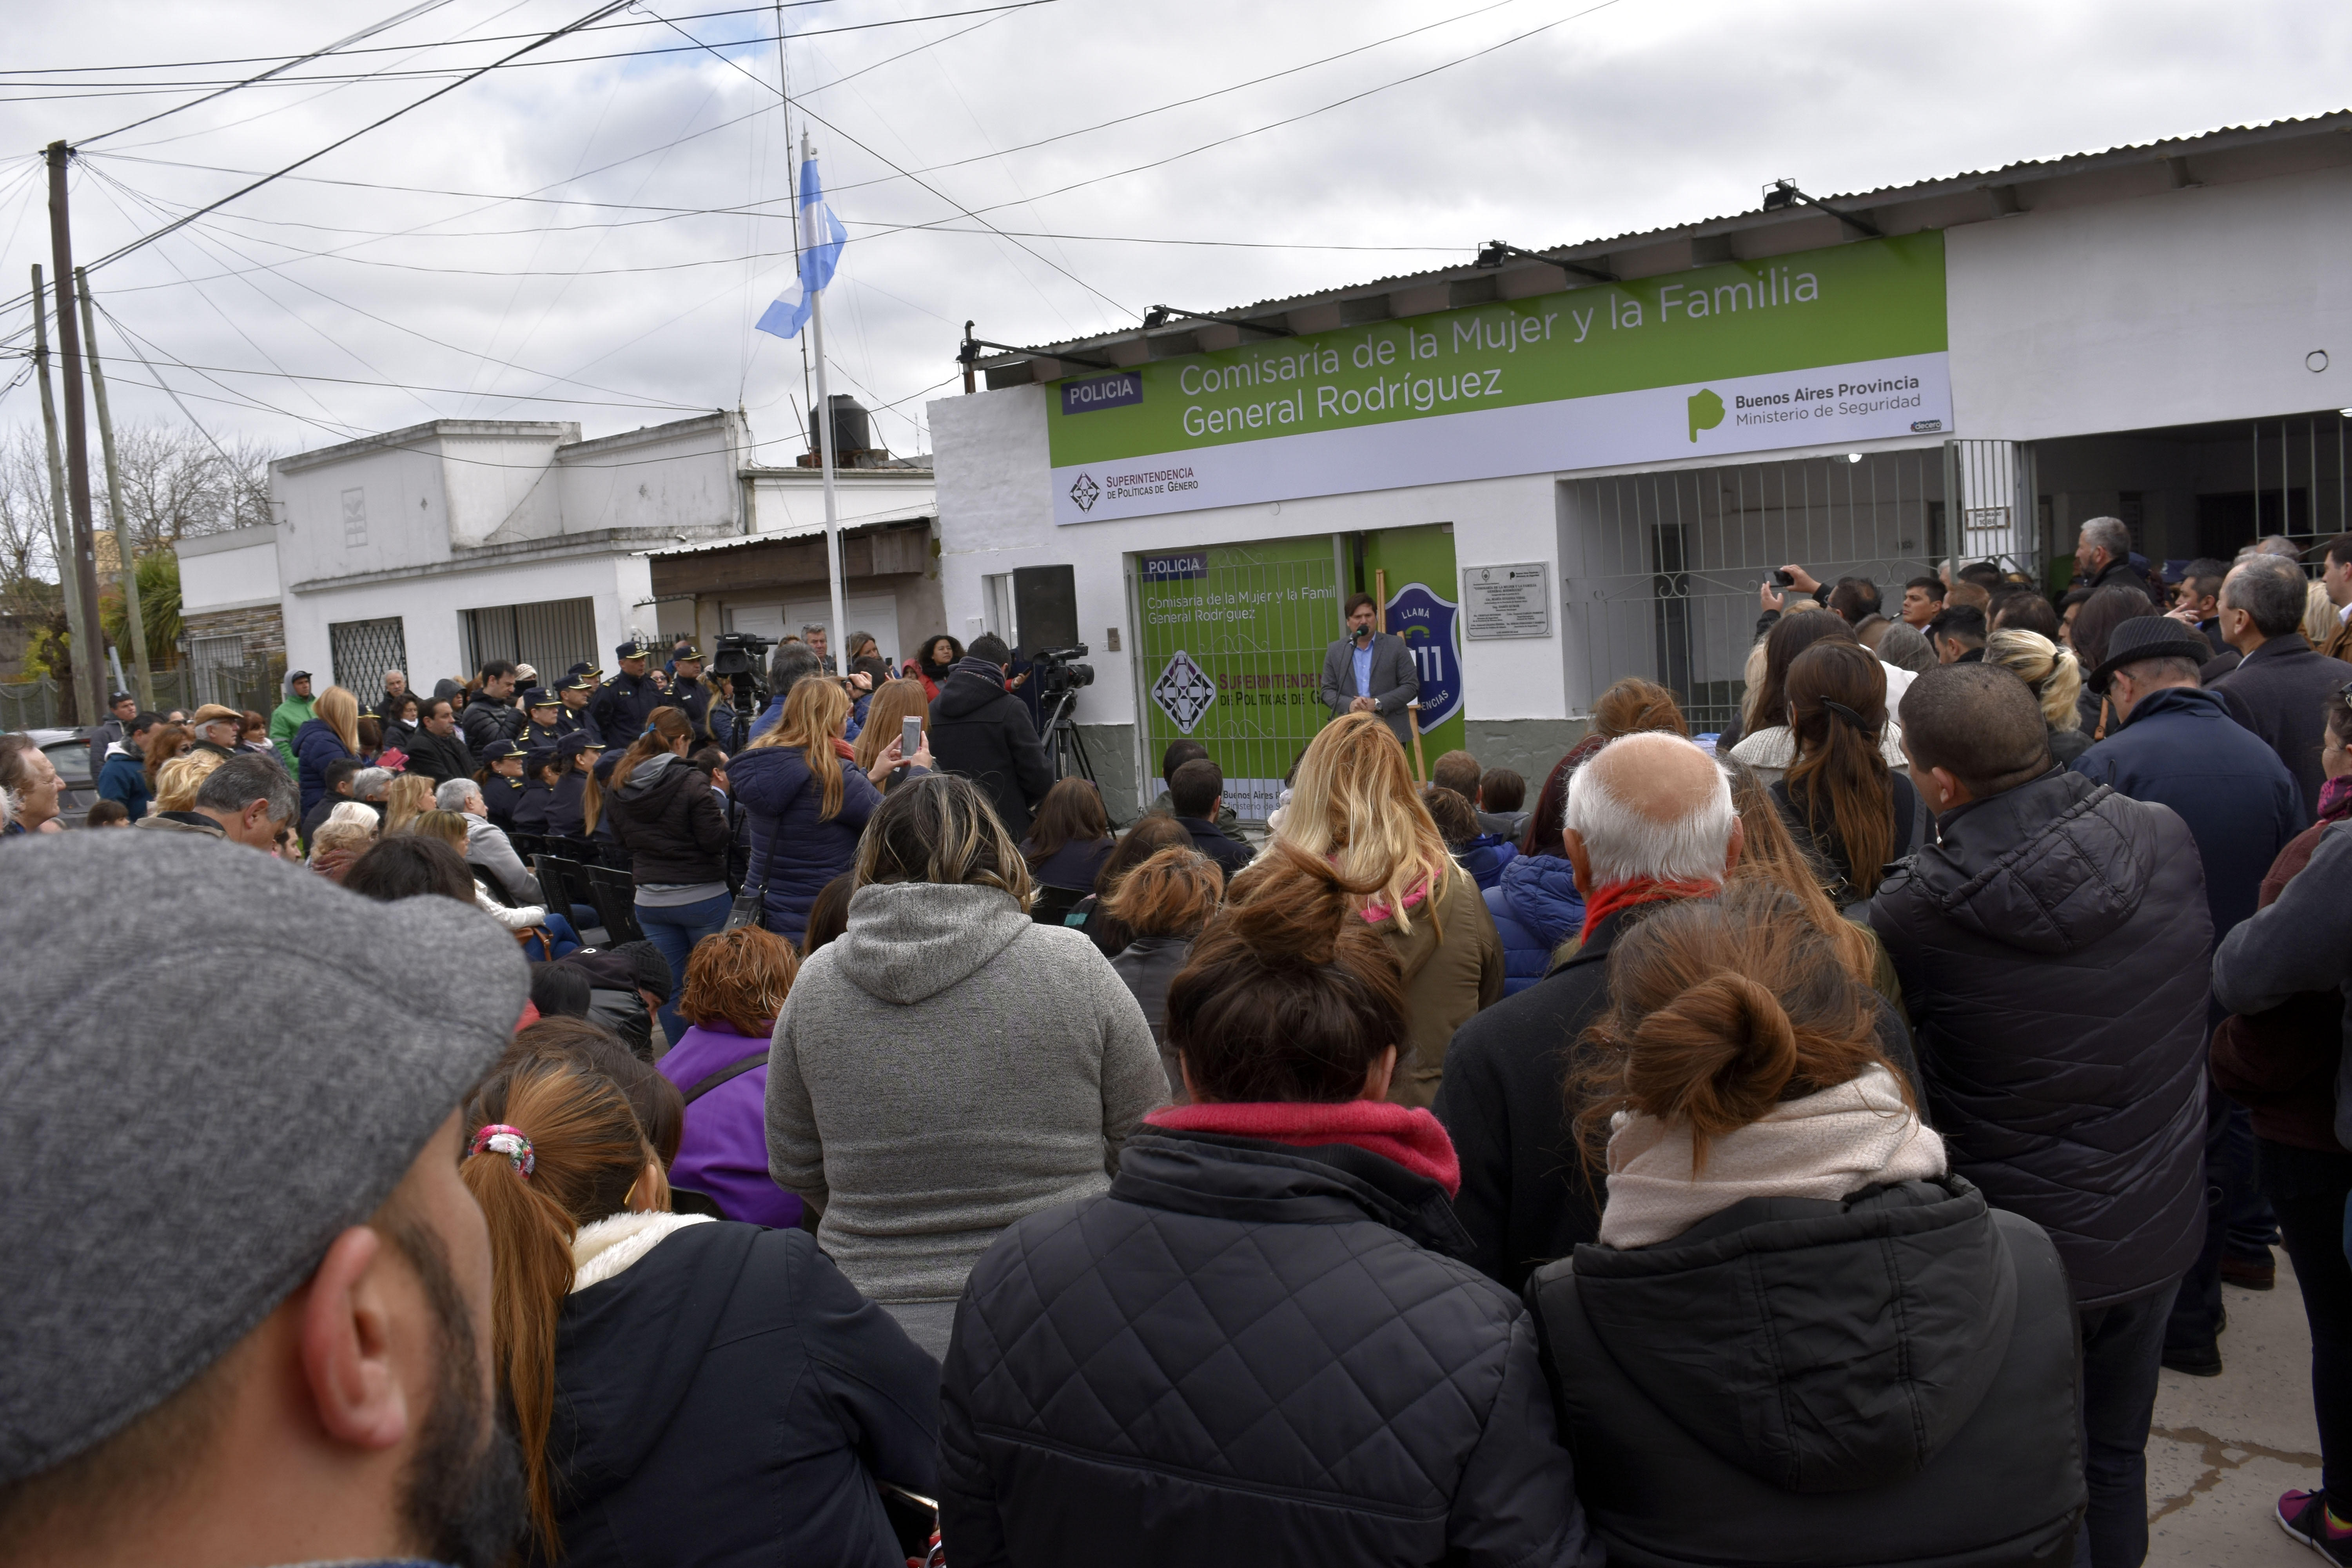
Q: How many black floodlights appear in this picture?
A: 4